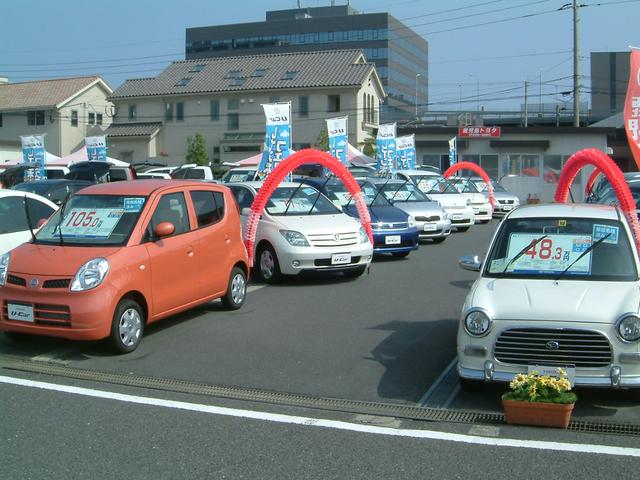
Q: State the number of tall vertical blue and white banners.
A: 7